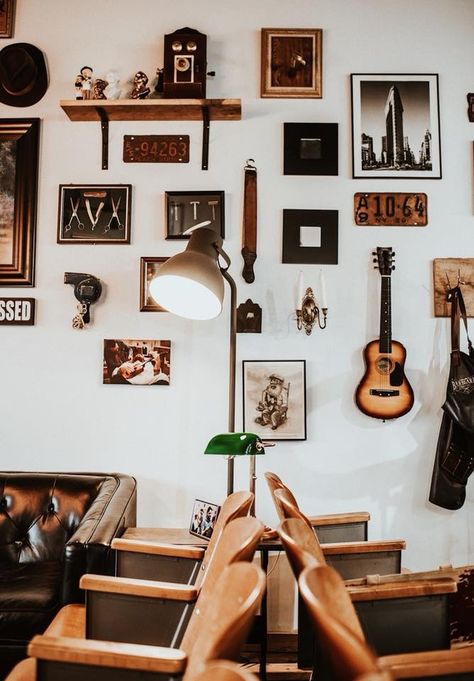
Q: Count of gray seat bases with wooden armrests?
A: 7